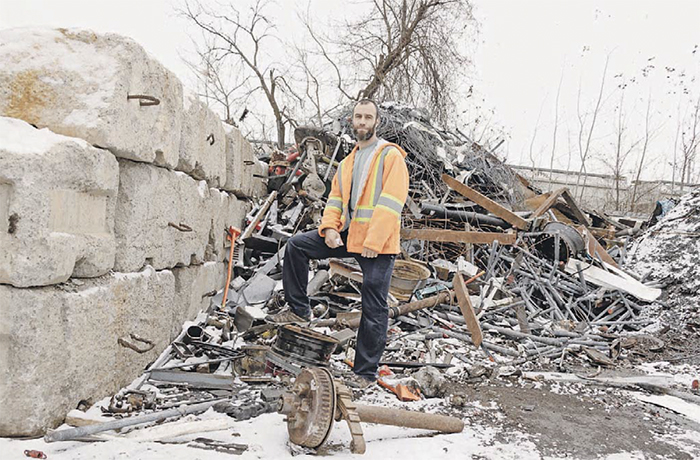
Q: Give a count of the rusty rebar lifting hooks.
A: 6